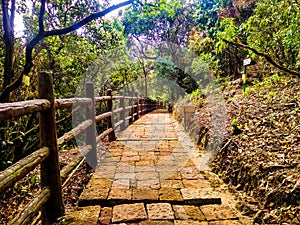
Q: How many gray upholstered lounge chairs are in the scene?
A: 0